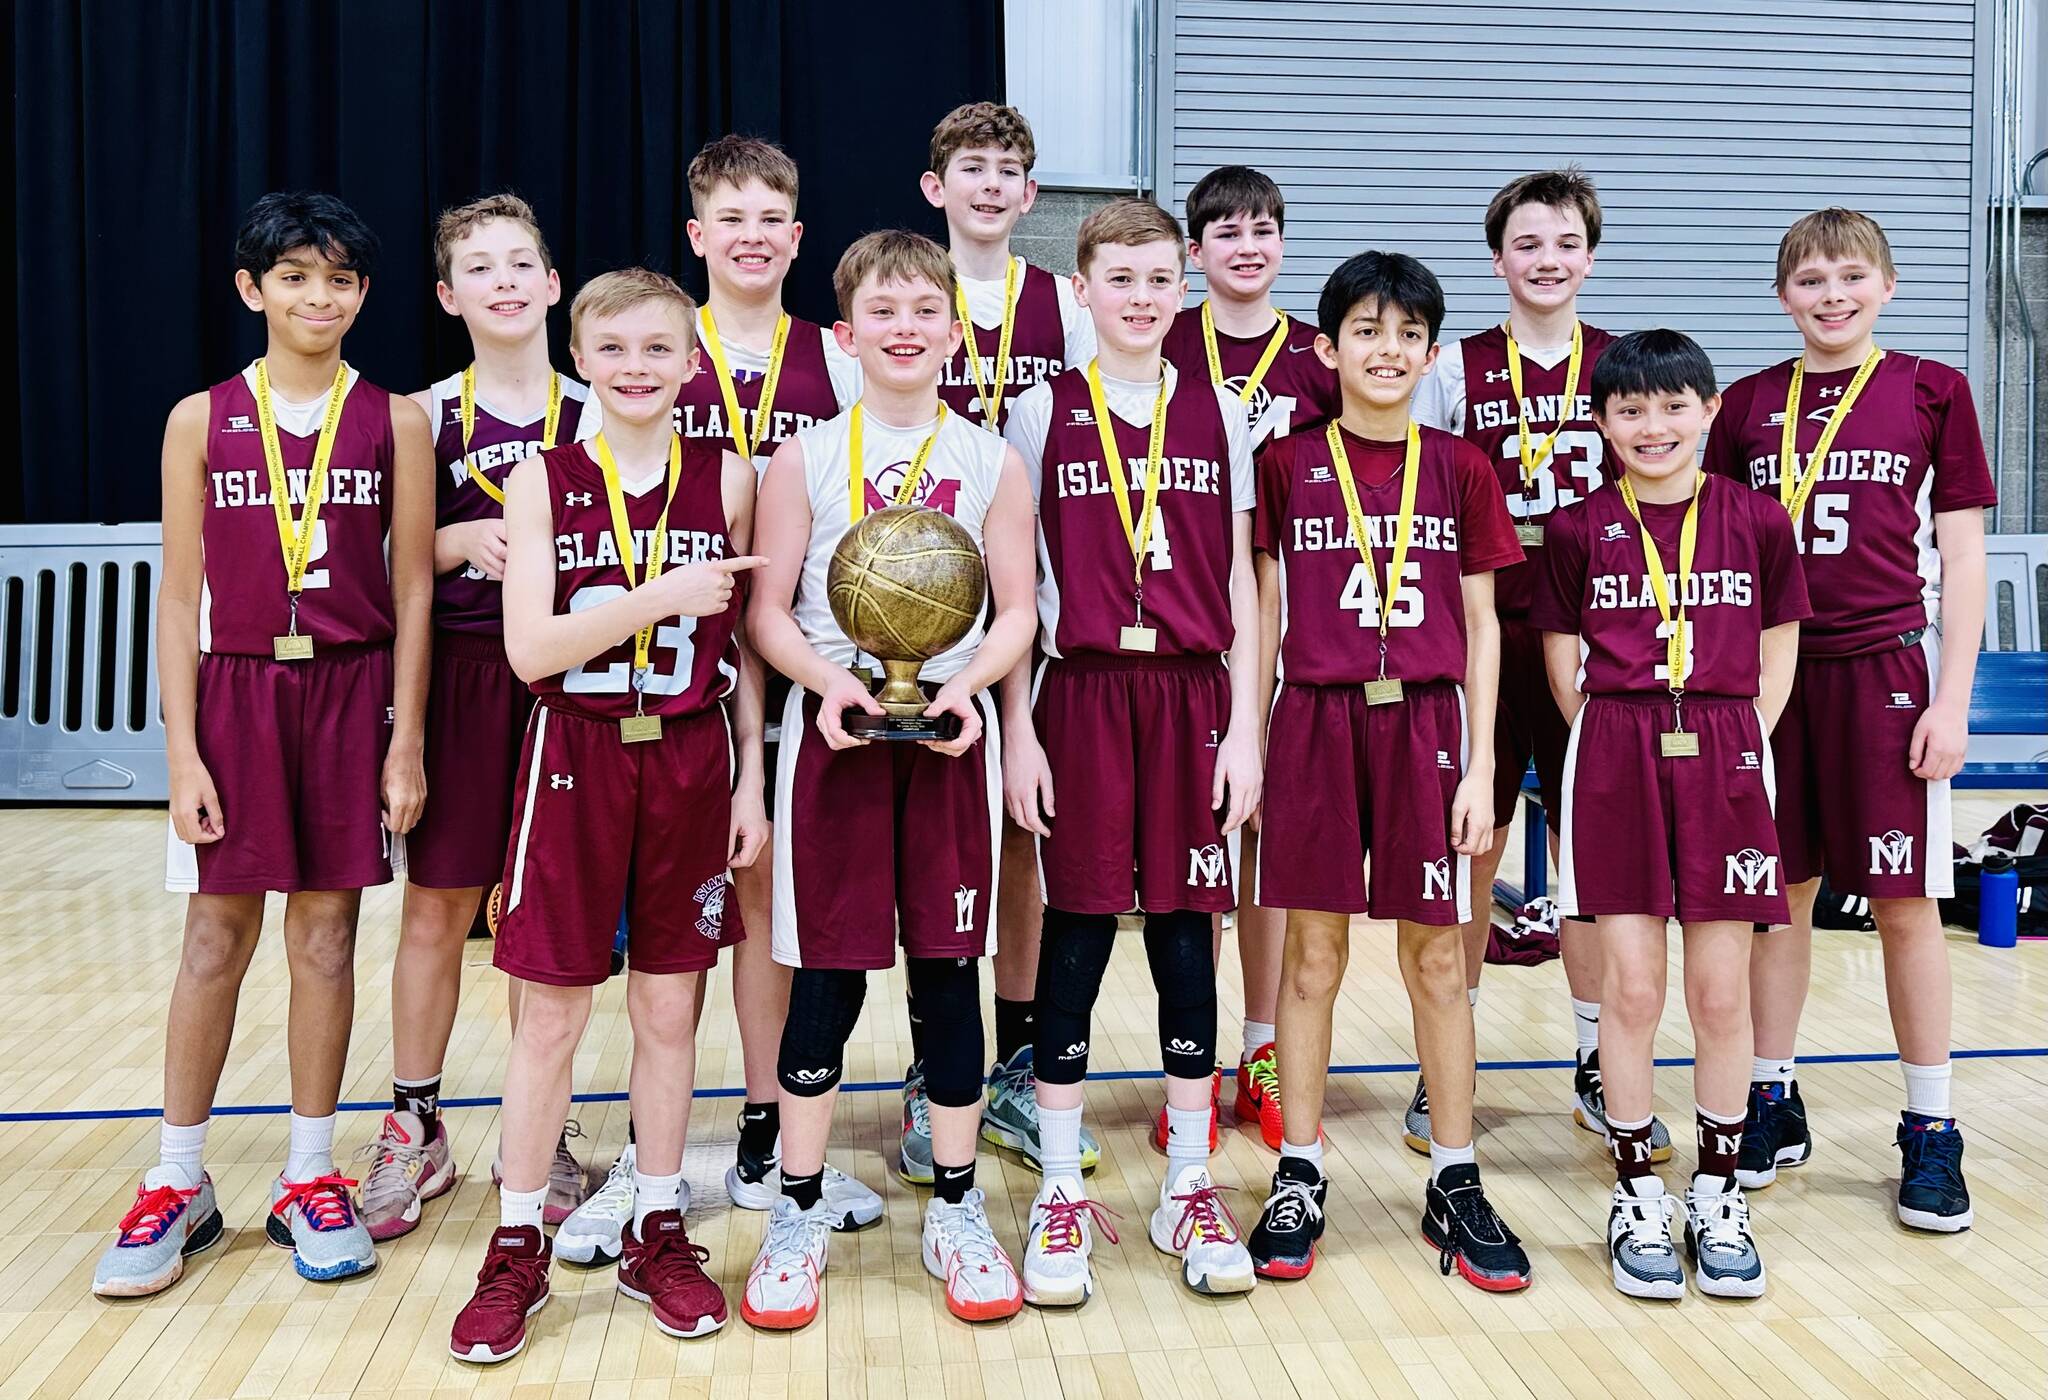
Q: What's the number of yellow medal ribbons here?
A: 12